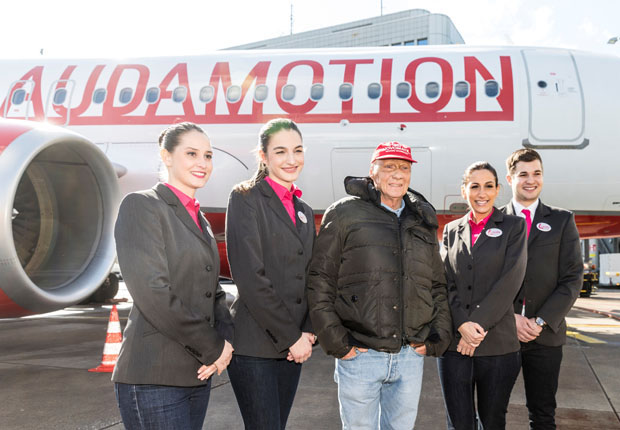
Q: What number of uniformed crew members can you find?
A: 4